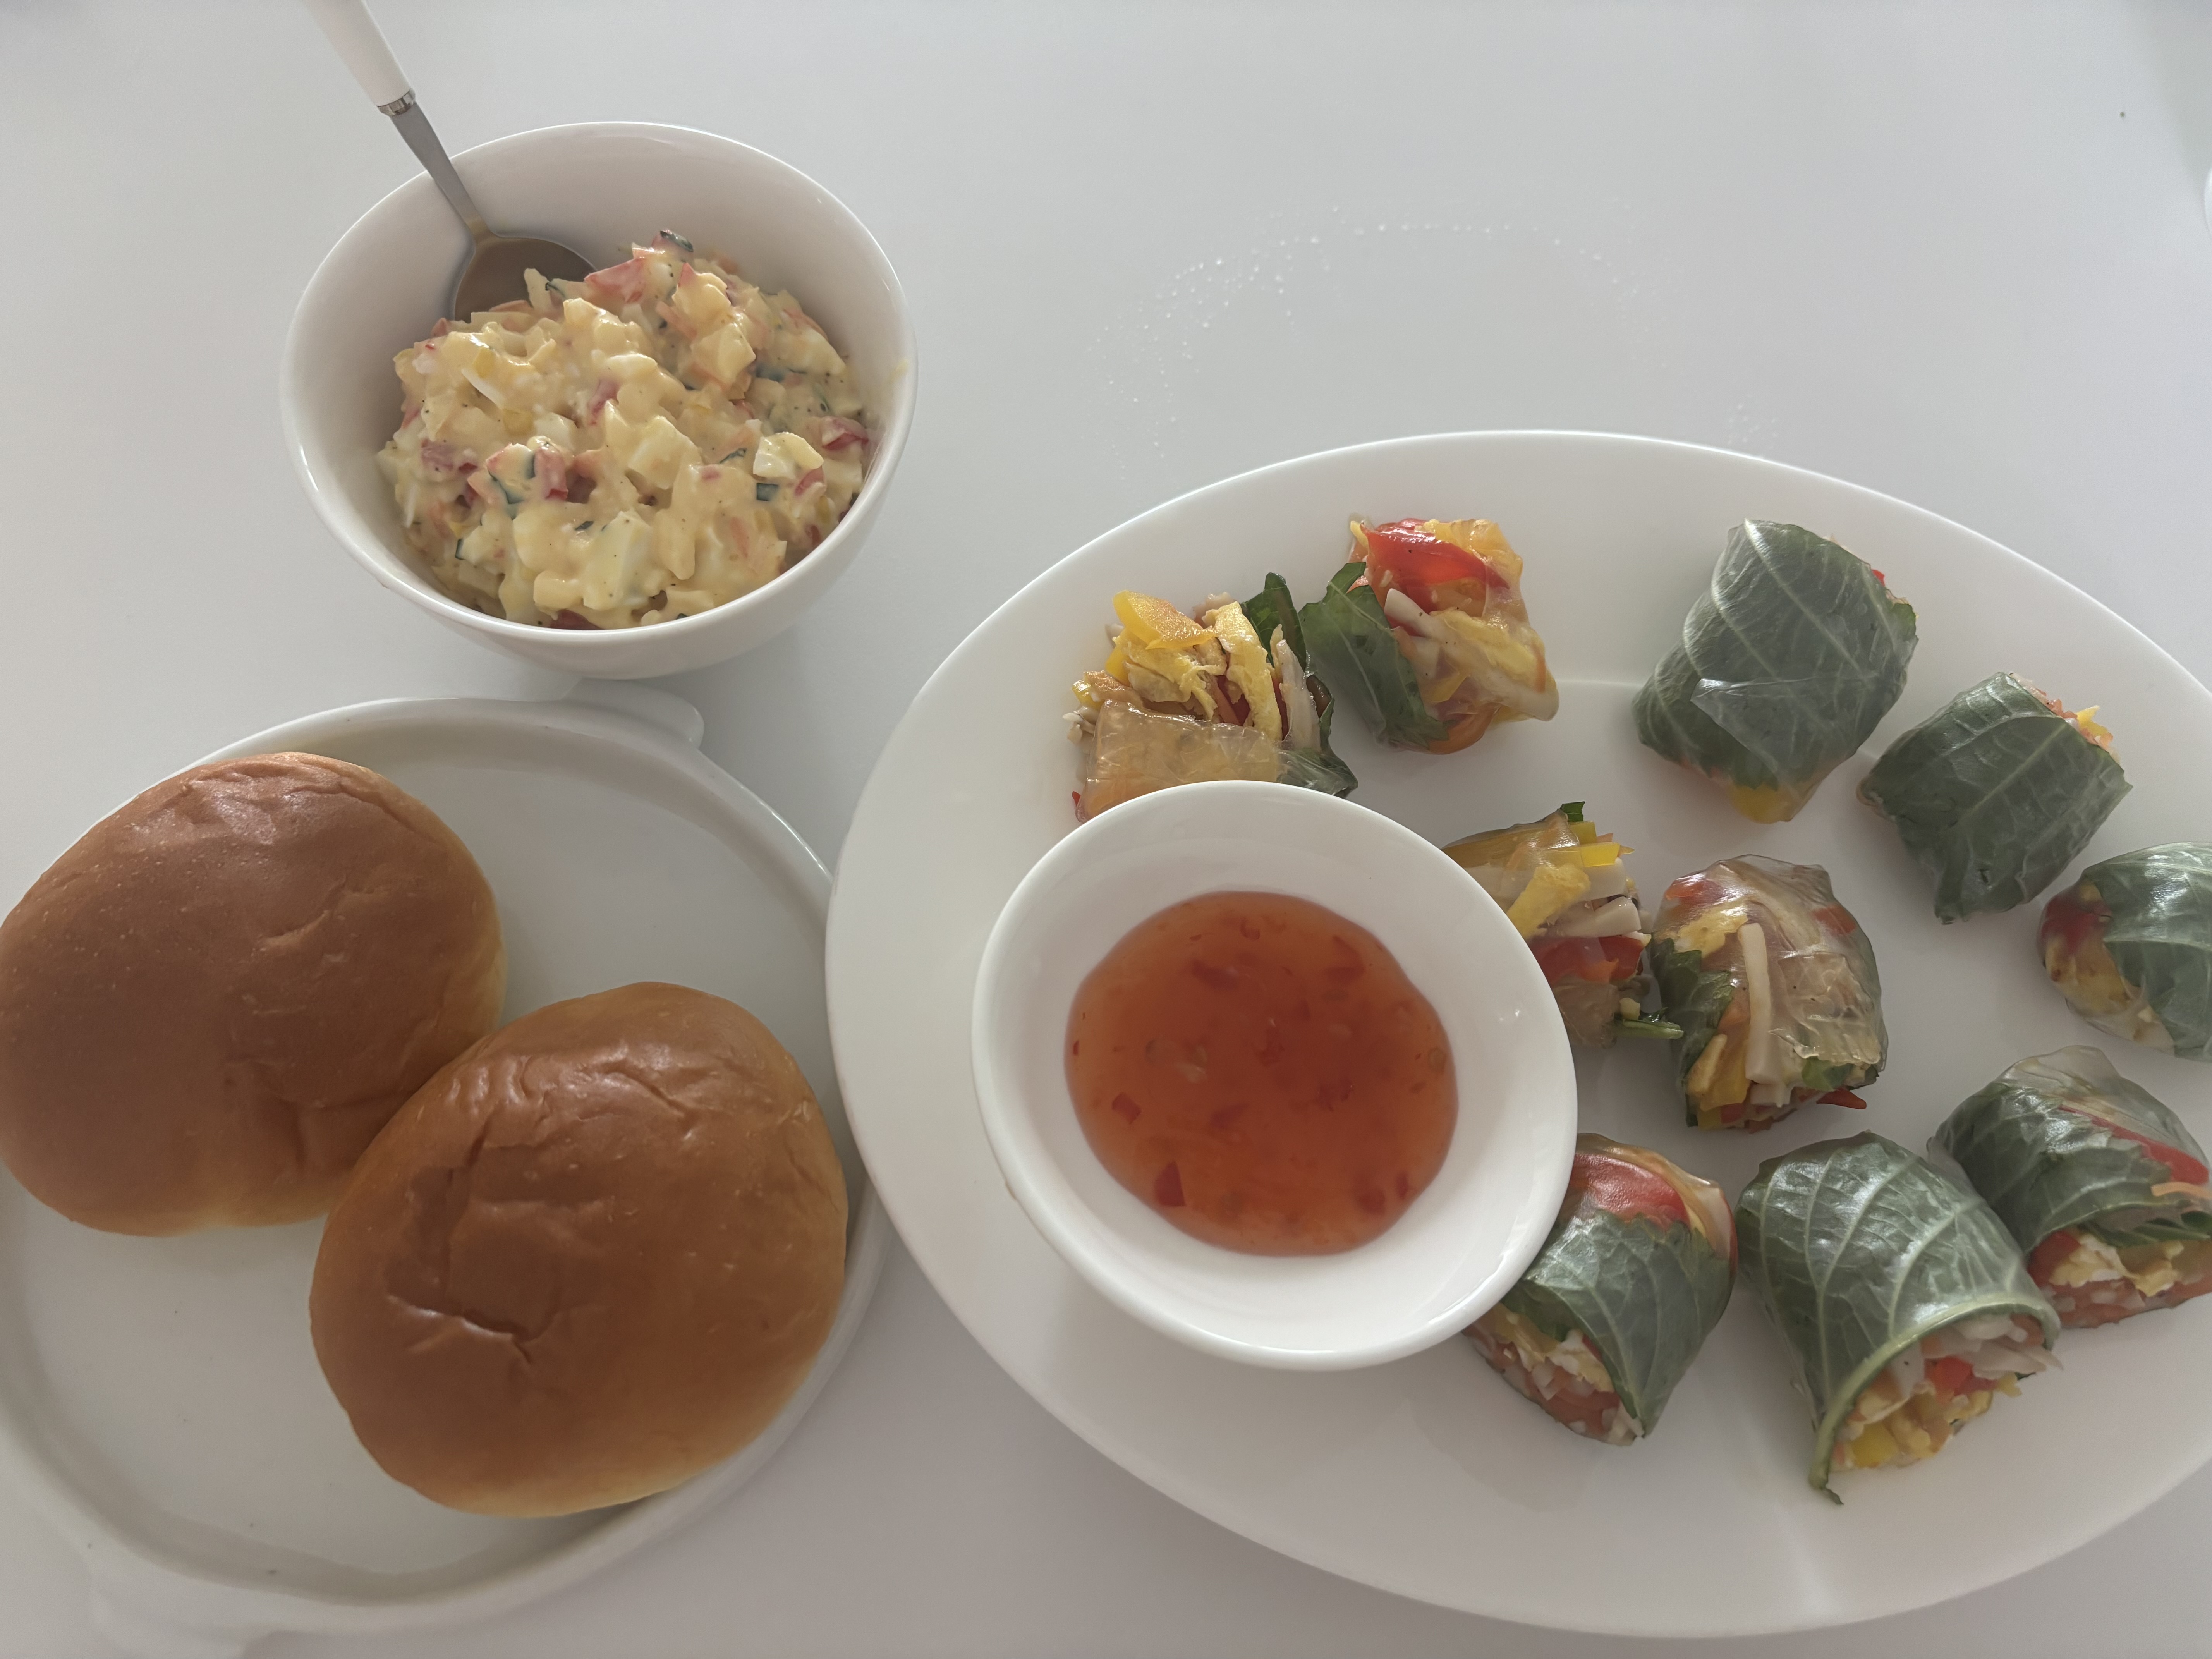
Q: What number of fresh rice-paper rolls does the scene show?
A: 10